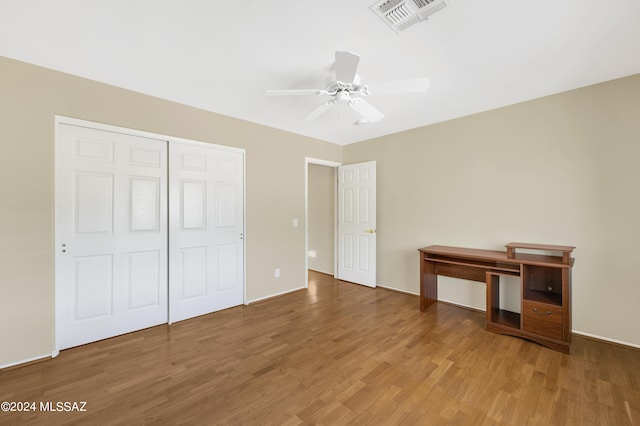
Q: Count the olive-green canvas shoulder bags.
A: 0